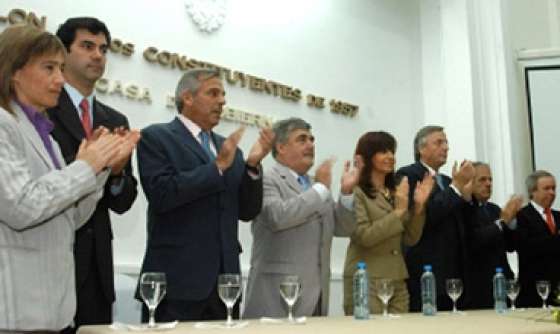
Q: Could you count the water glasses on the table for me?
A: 7